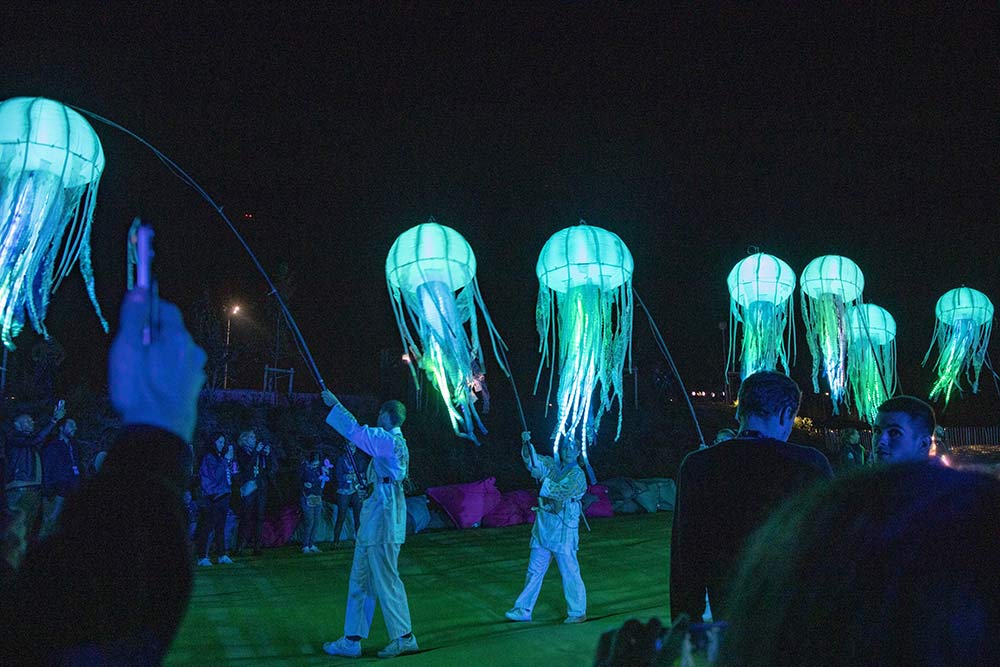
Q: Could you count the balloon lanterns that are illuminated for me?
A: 7